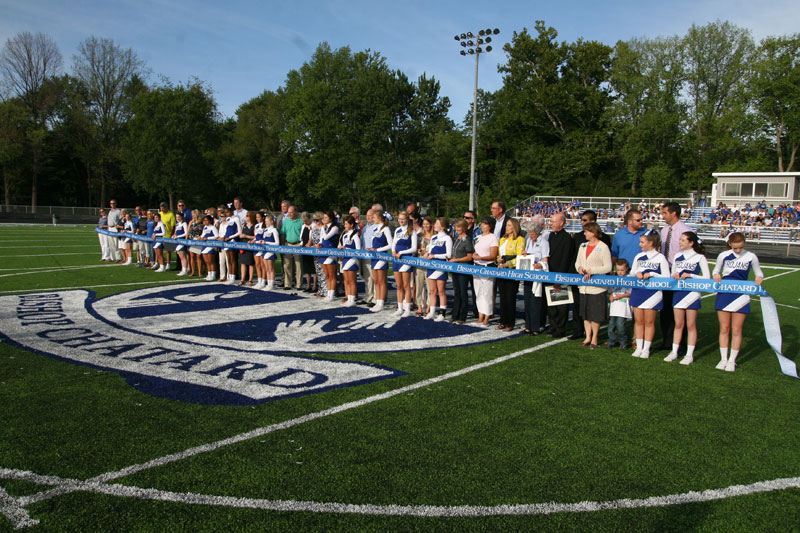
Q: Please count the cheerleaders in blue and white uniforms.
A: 15